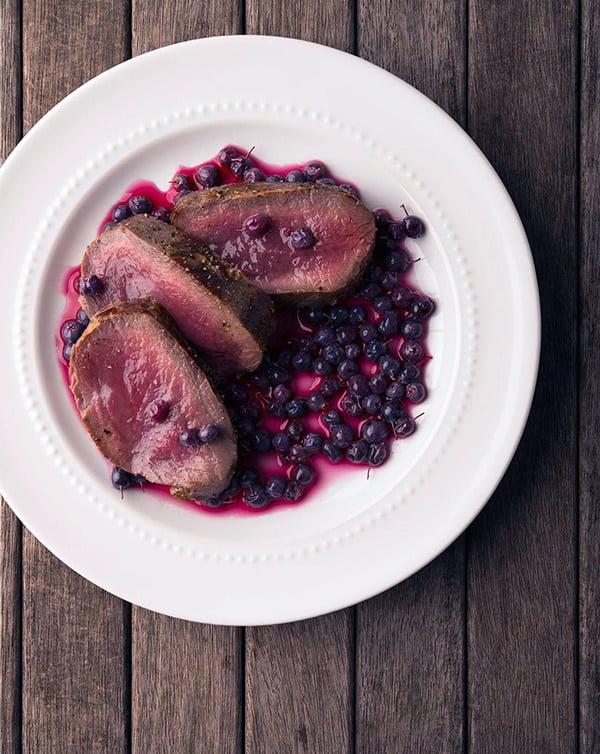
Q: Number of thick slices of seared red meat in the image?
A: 3